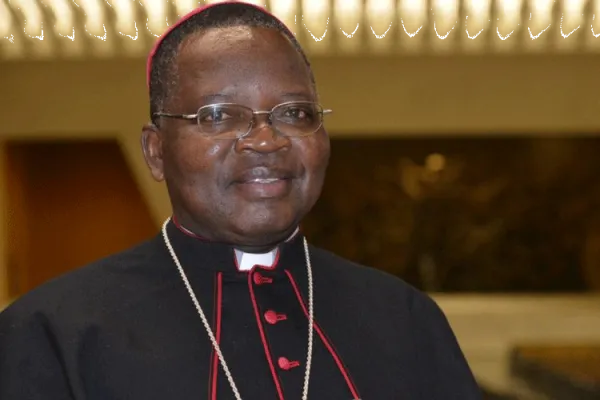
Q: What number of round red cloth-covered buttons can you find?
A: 3